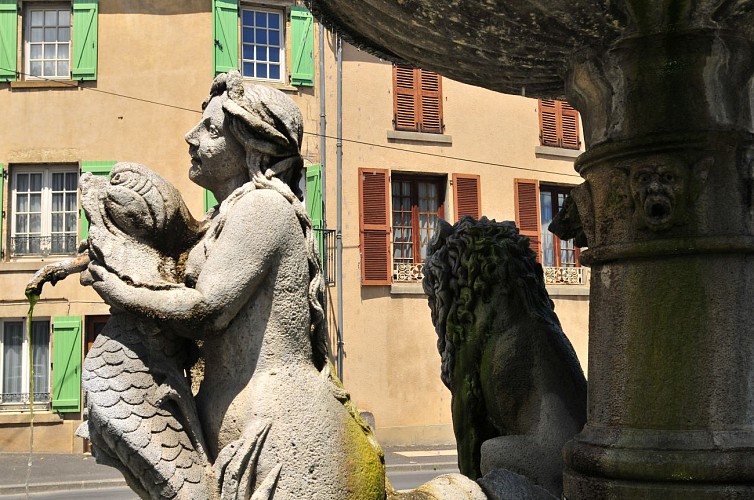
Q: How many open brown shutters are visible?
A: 3